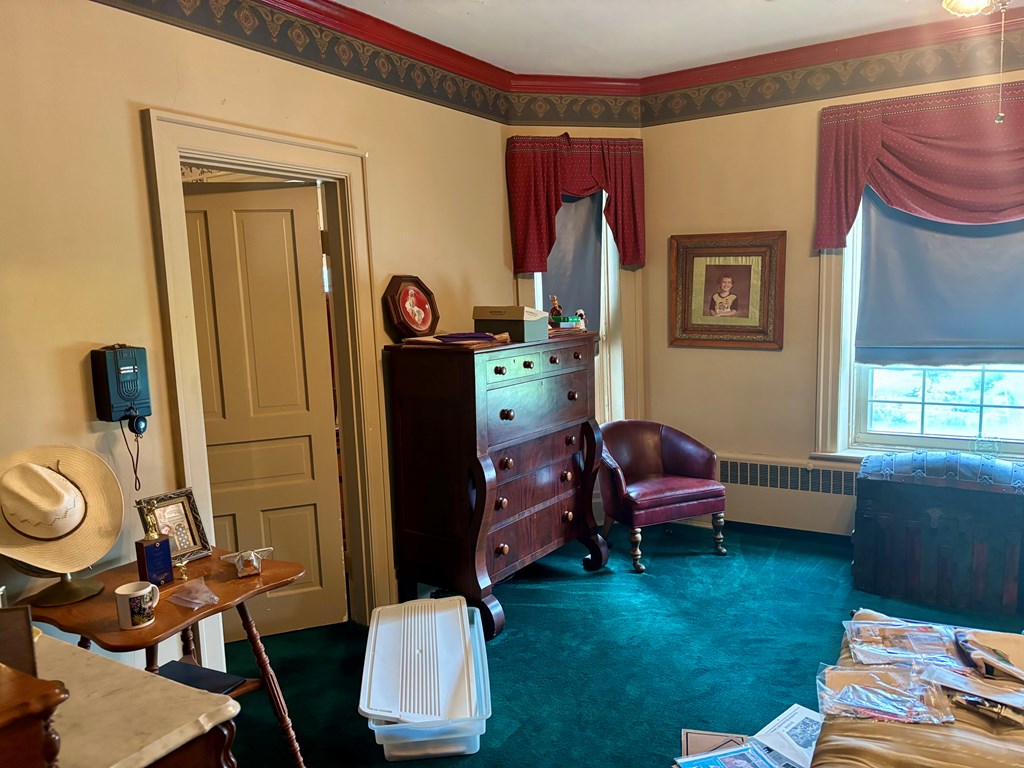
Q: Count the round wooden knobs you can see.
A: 12